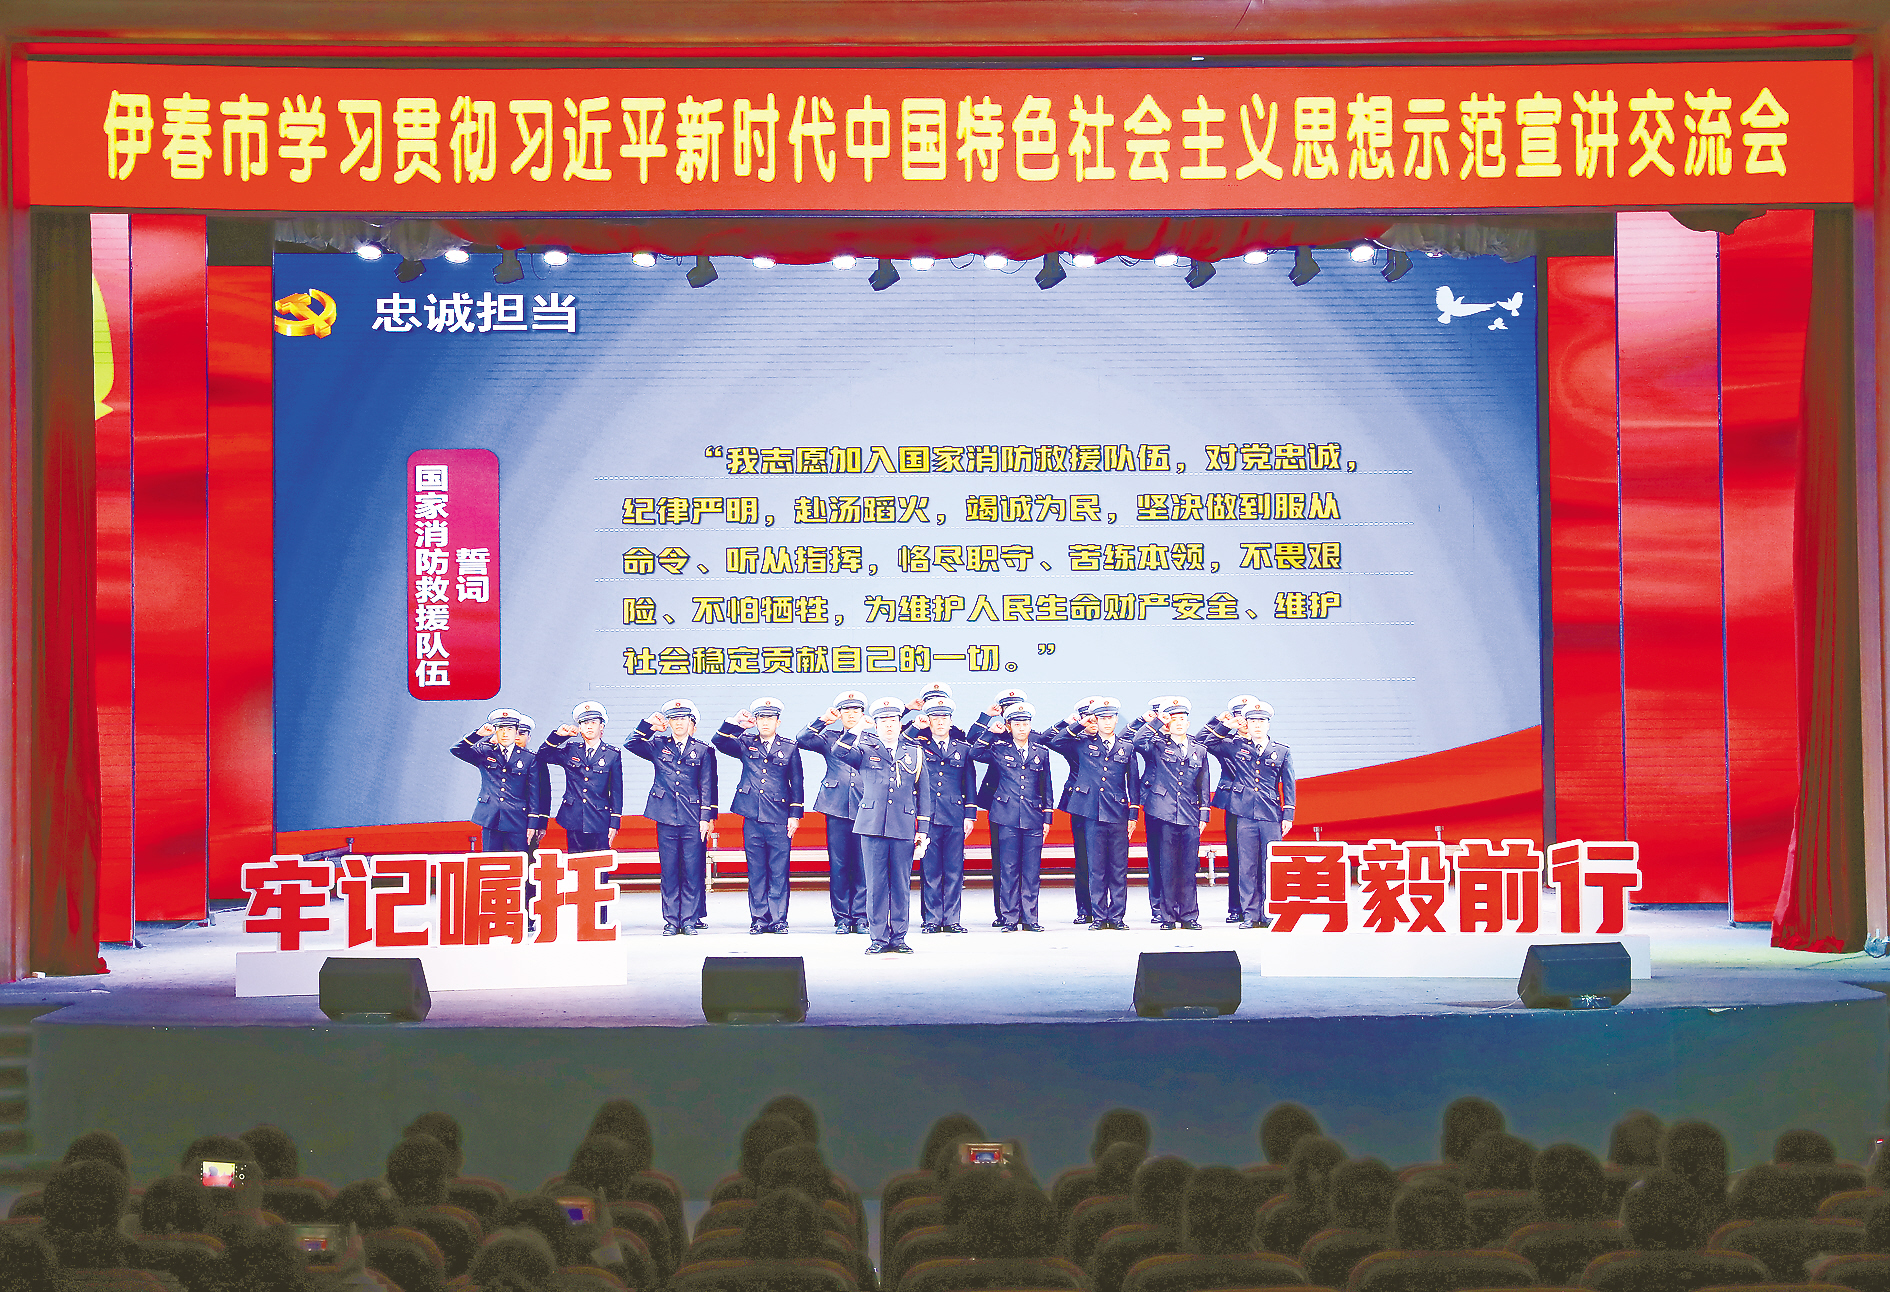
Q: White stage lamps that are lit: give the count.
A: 12